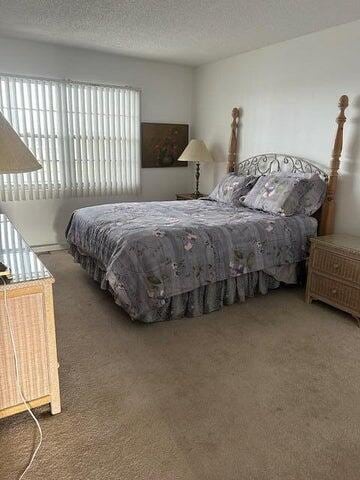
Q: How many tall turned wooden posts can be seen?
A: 2